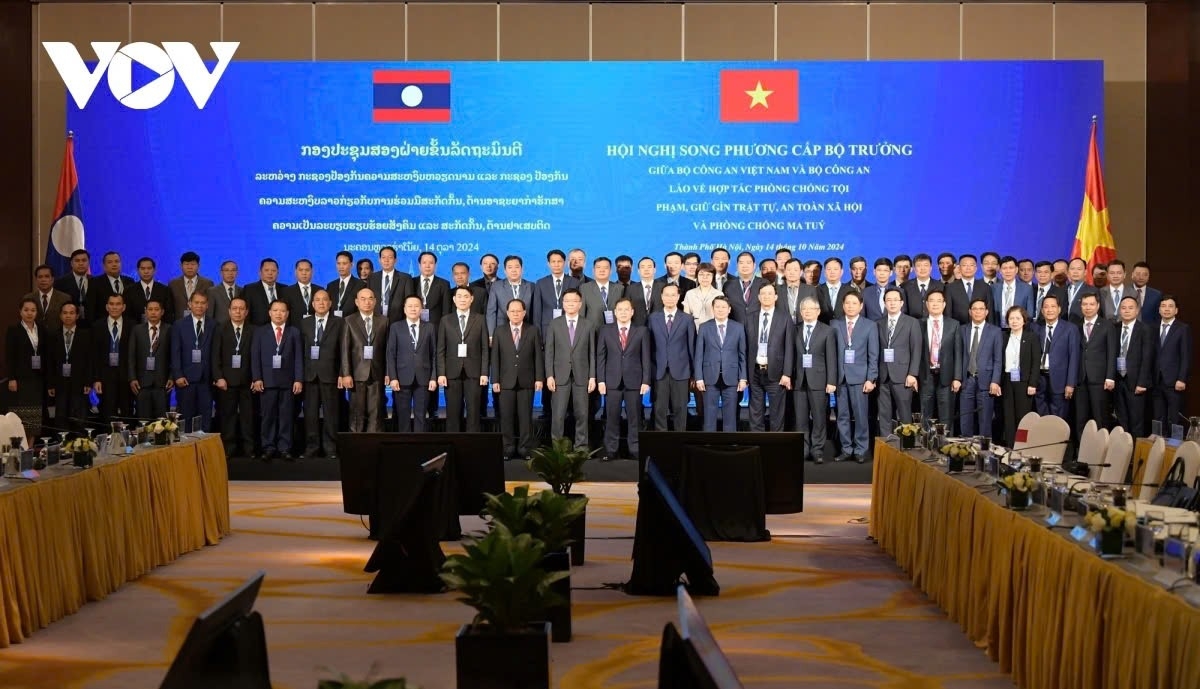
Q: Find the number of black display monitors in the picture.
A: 6